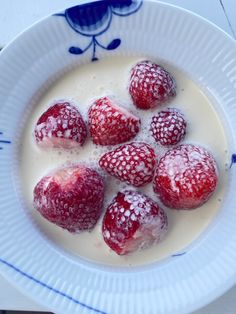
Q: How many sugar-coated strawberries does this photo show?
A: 8